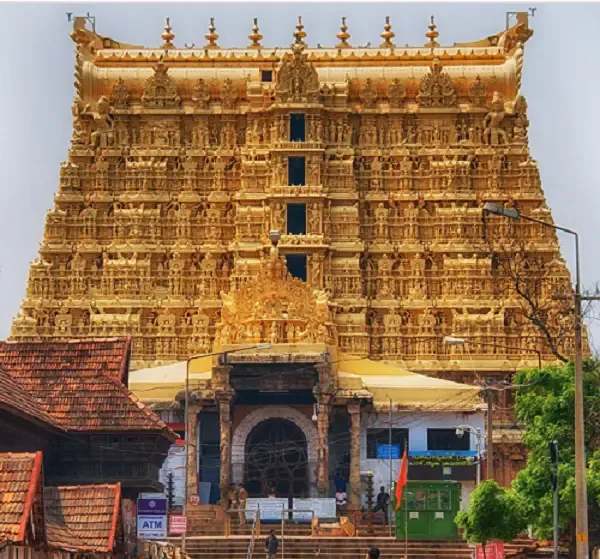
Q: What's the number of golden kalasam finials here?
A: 7